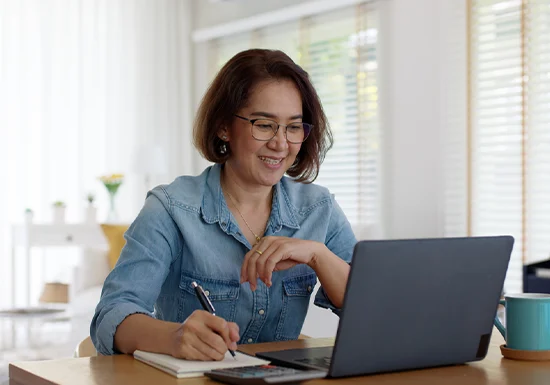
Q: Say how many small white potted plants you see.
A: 3